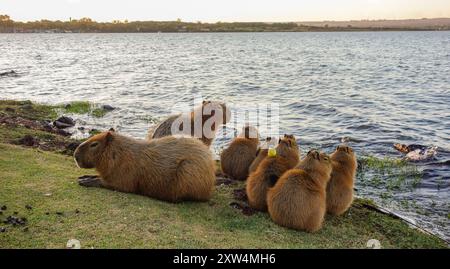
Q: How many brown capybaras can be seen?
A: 7